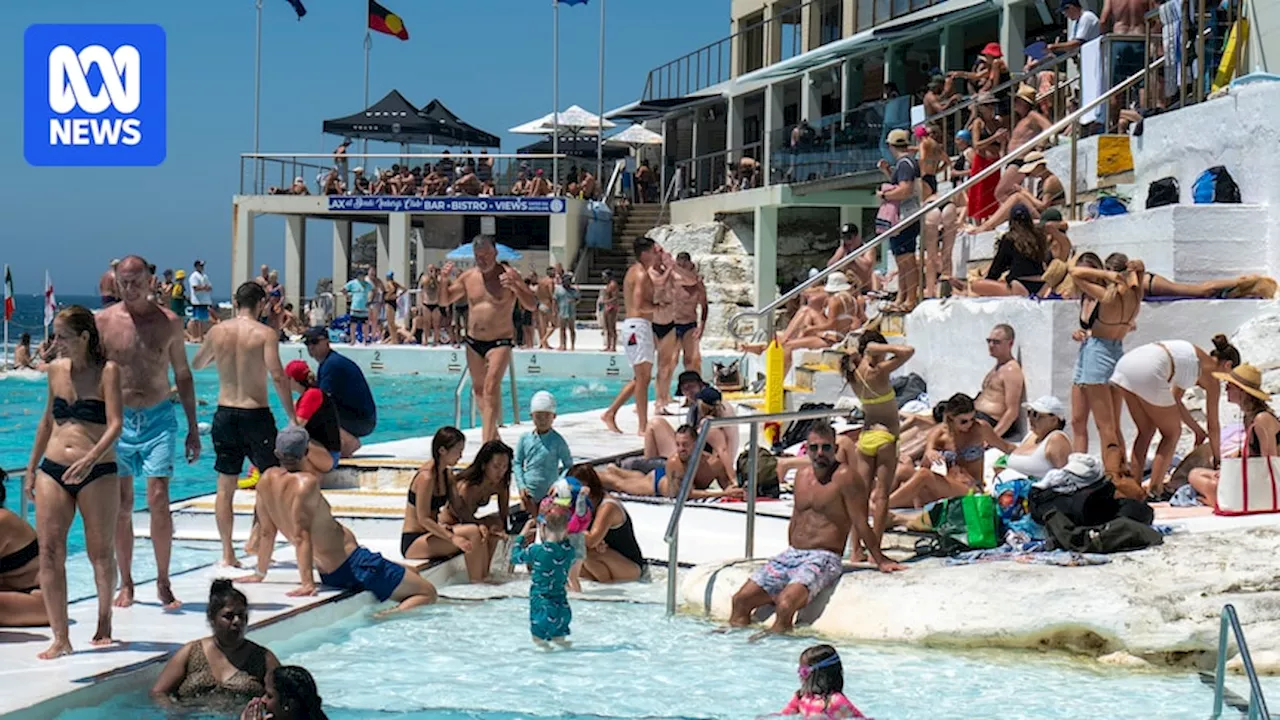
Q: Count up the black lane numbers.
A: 5